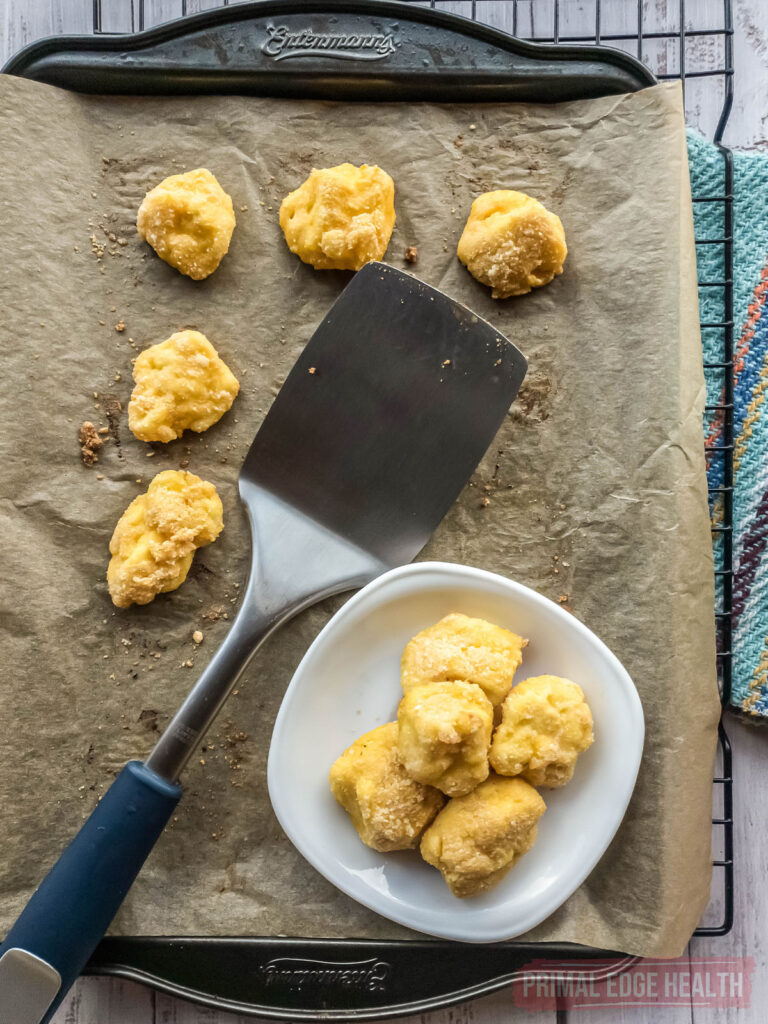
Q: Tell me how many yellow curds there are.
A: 10